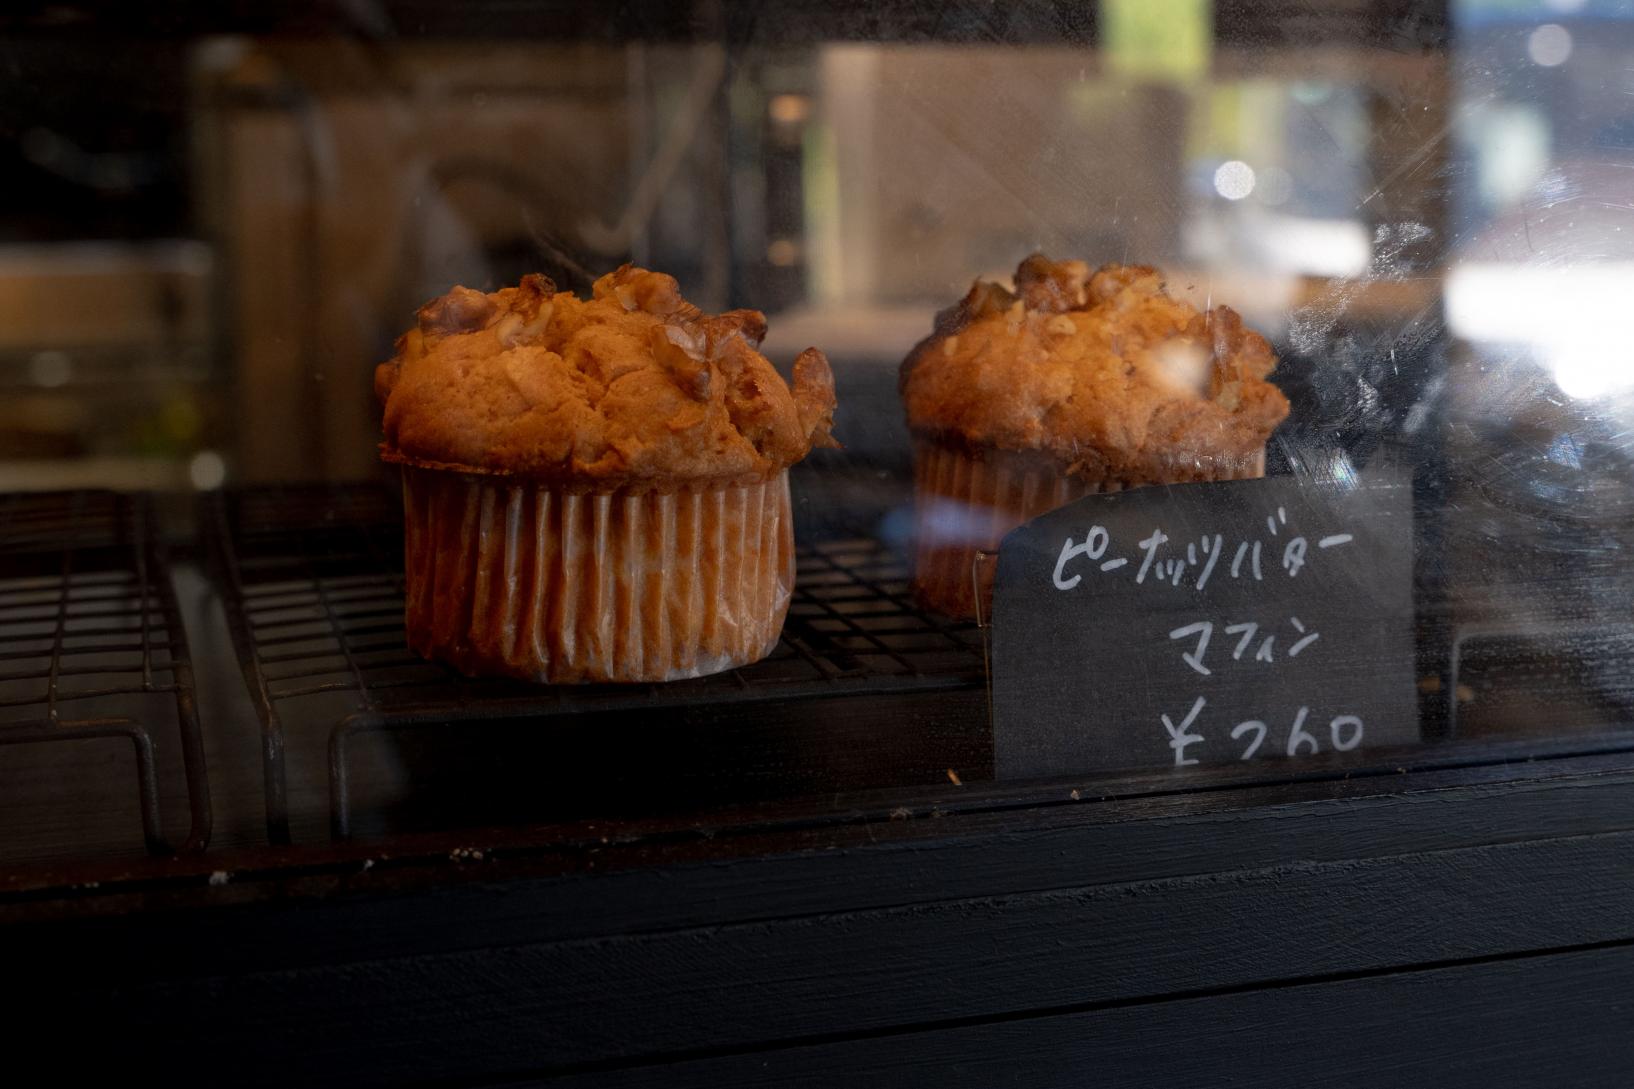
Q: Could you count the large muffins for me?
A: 2